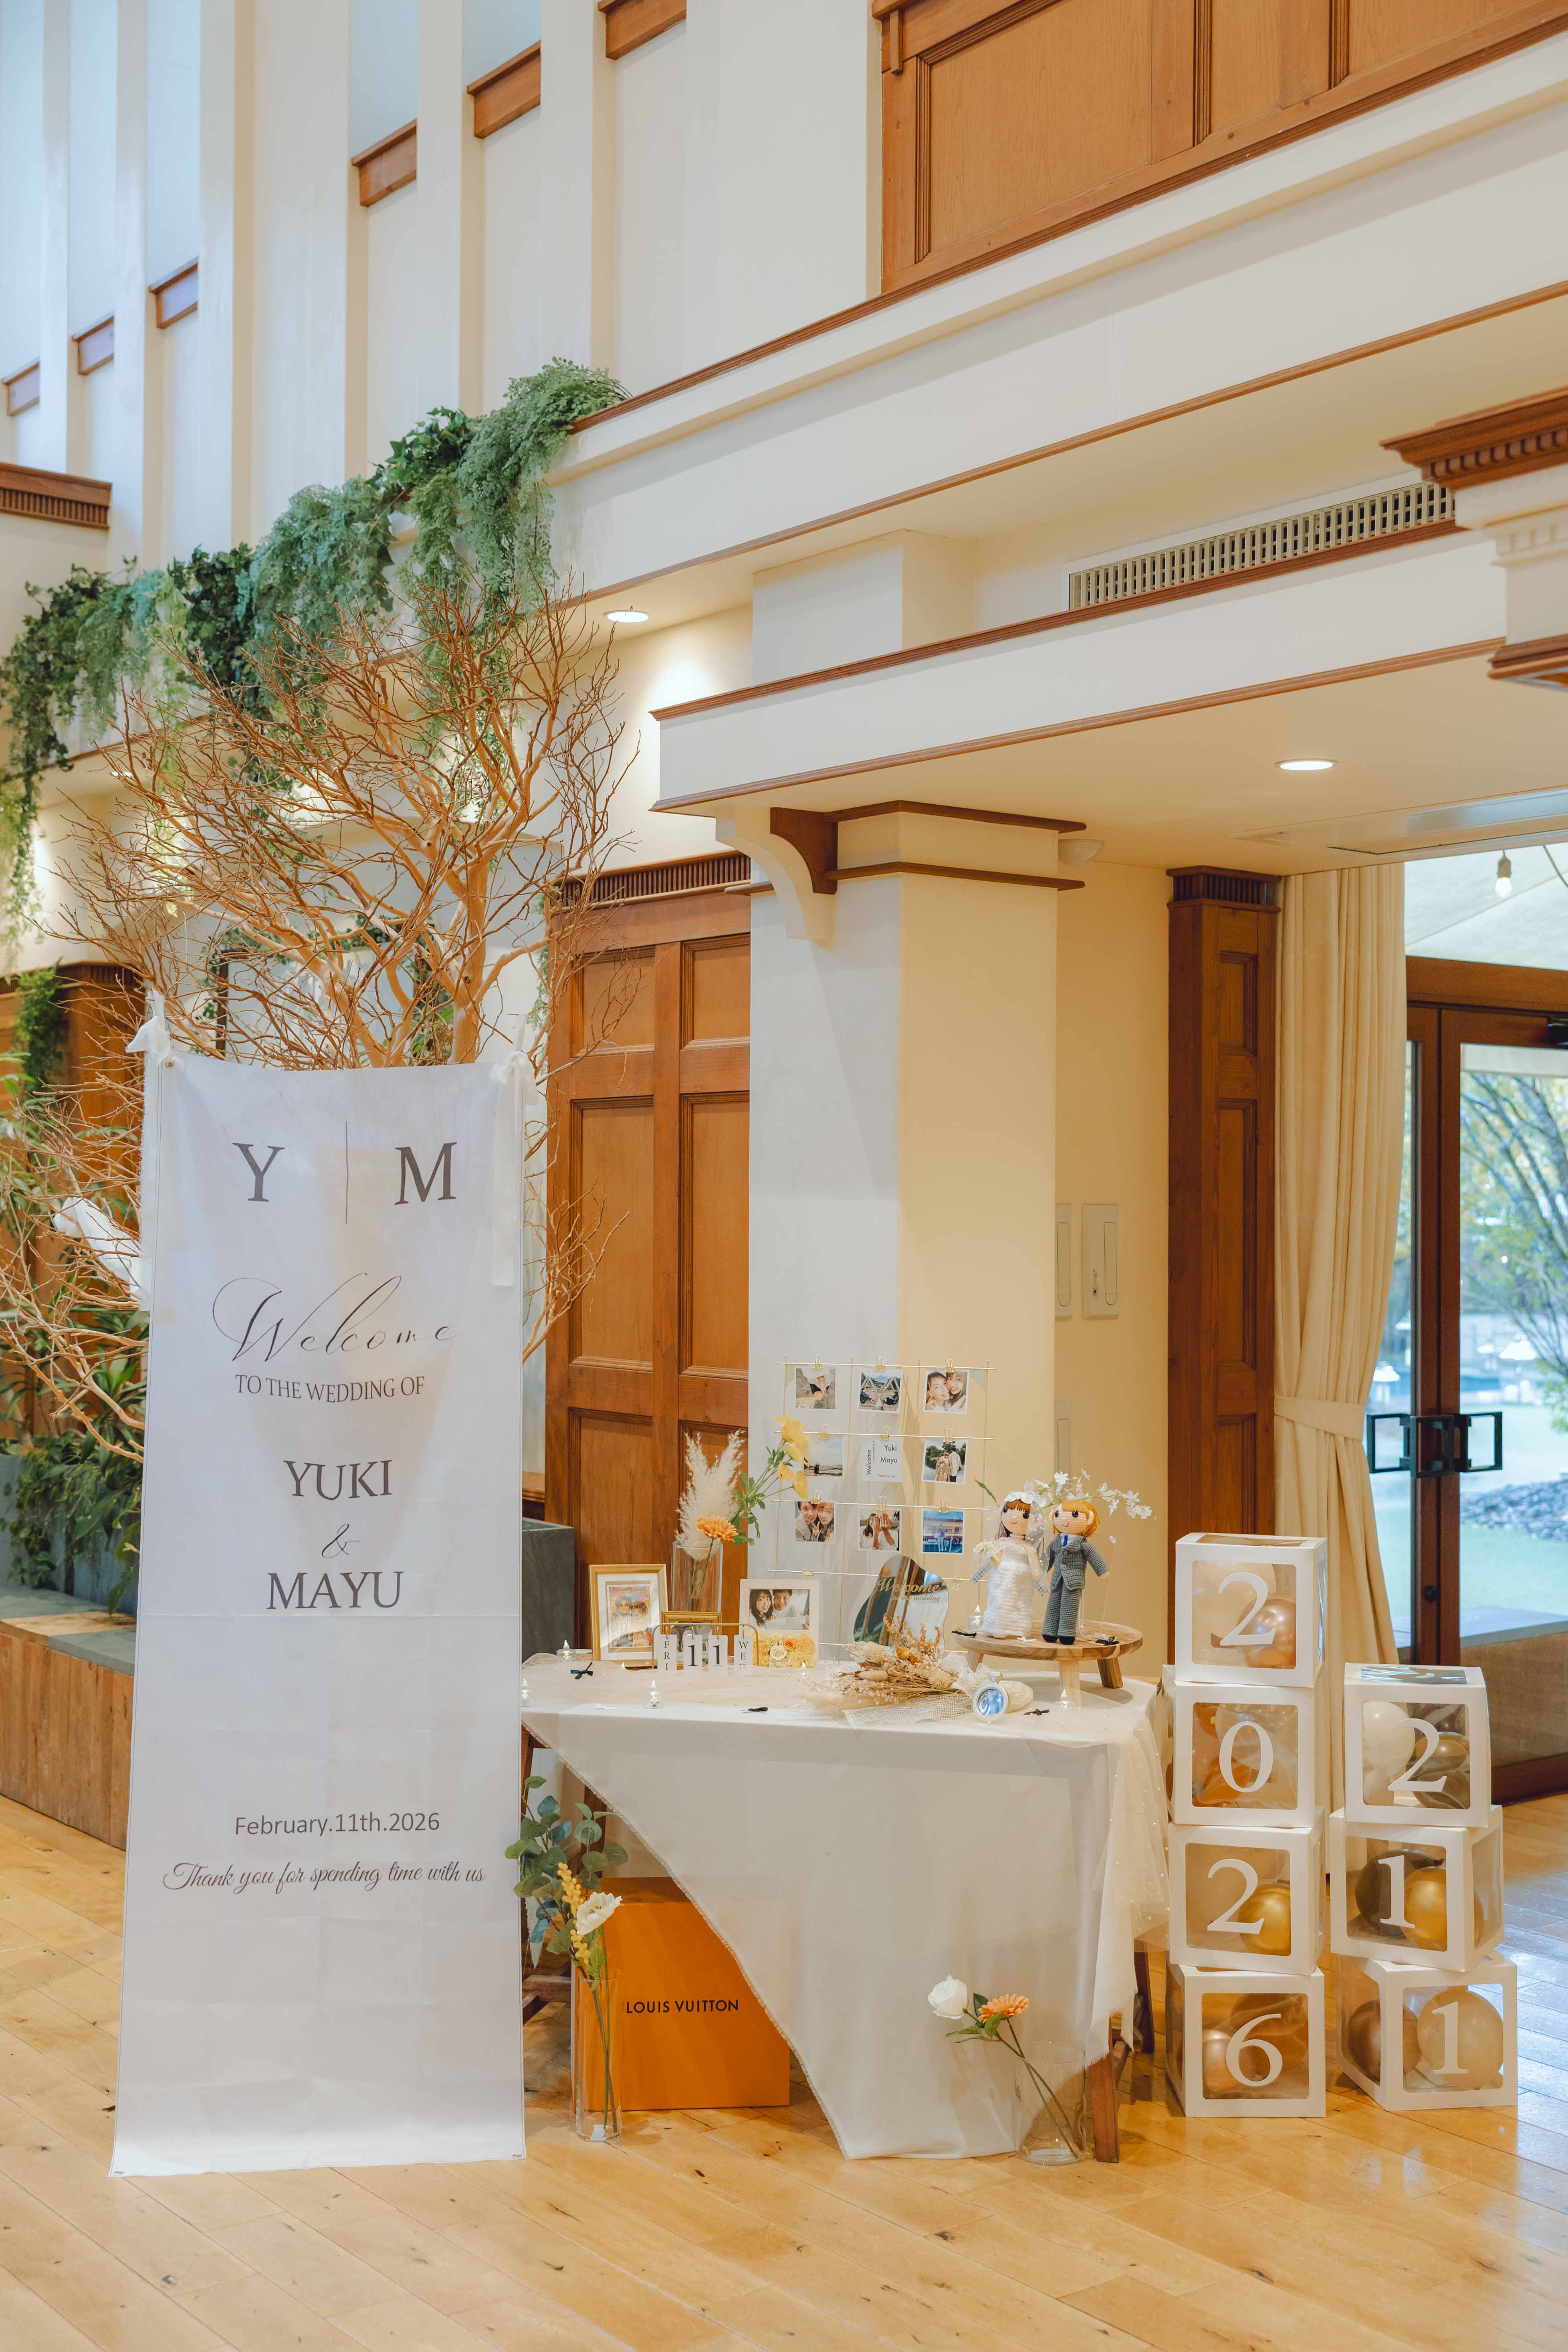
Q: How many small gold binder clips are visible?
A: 11